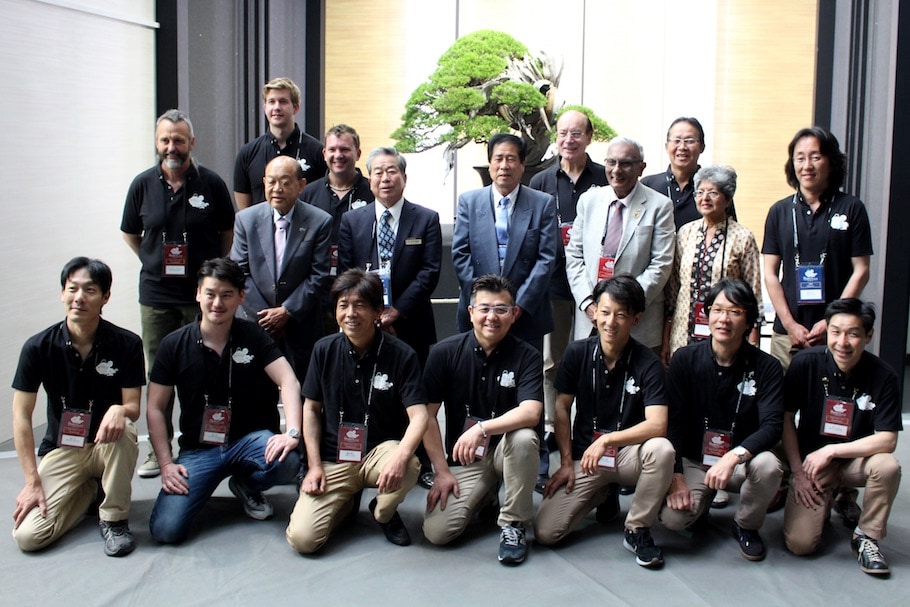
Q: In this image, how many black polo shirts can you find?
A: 13